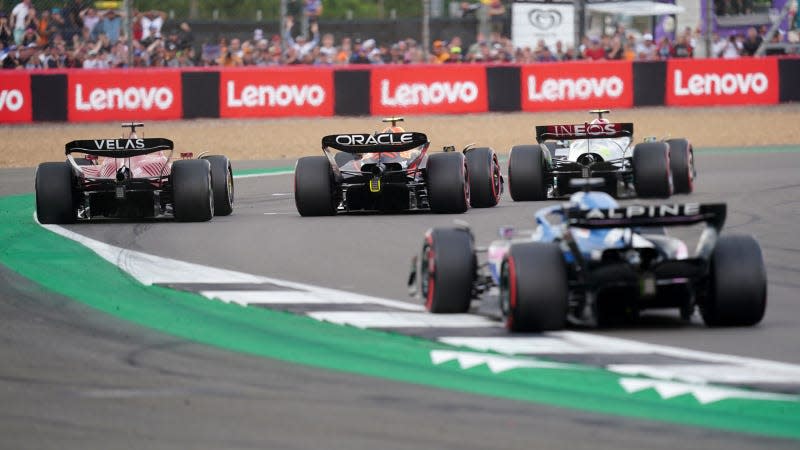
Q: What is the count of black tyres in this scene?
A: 12